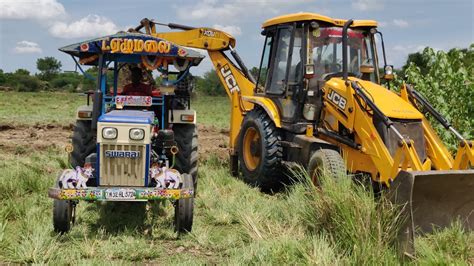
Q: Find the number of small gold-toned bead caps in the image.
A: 0